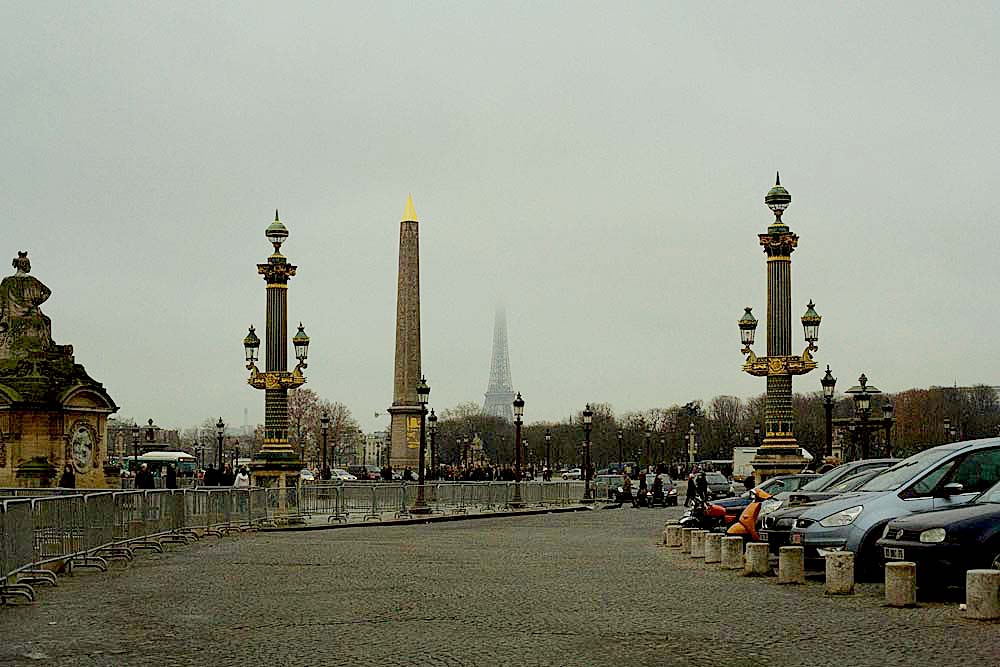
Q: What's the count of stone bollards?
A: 11